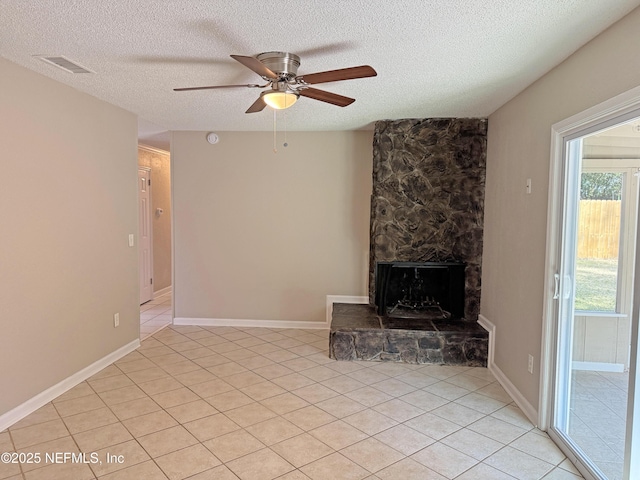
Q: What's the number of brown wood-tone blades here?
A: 5